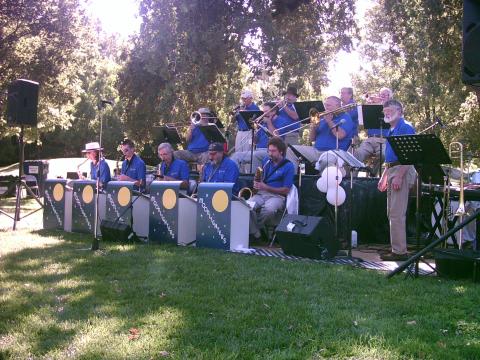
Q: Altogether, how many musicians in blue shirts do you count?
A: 13